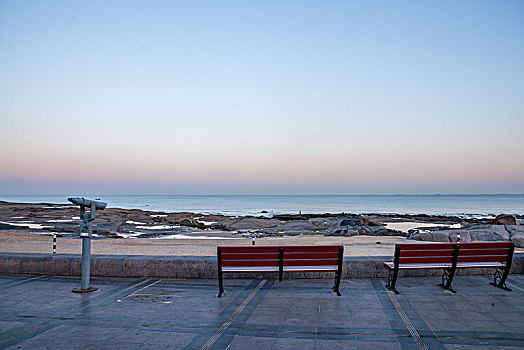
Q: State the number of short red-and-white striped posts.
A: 3